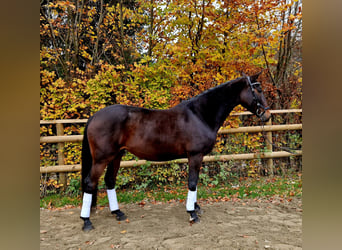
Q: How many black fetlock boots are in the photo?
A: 0